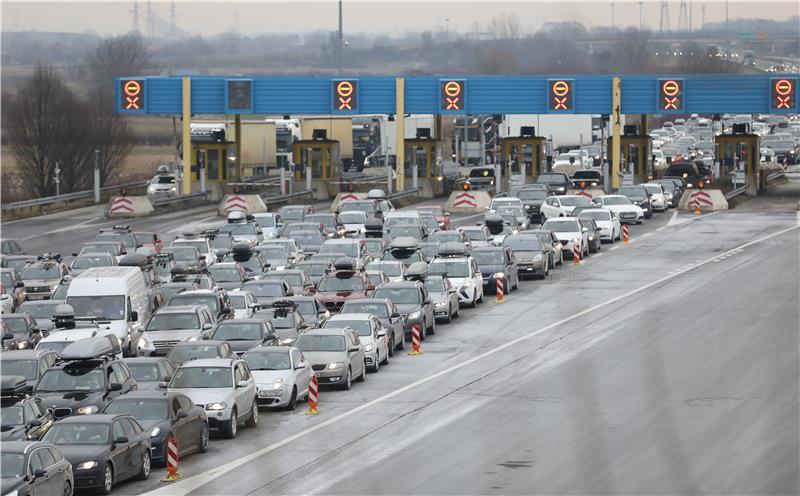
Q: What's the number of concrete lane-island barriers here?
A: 6